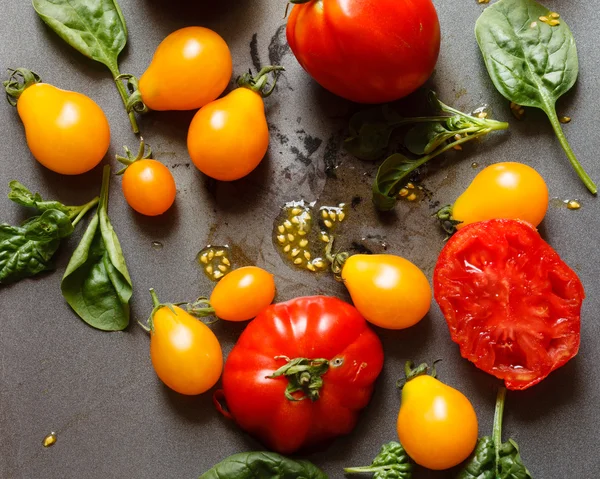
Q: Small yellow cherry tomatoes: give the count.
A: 9